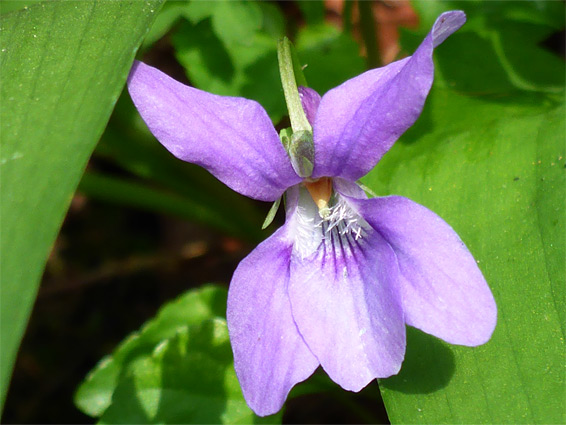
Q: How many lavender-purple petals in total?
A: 5